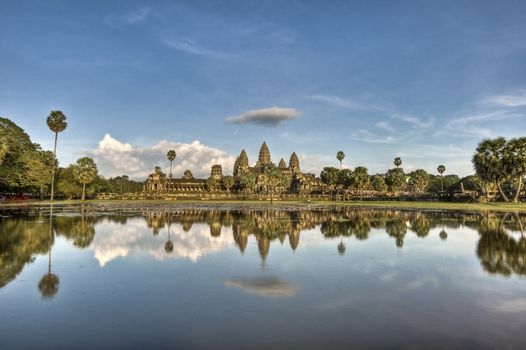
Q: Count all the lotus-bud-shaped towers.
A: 5